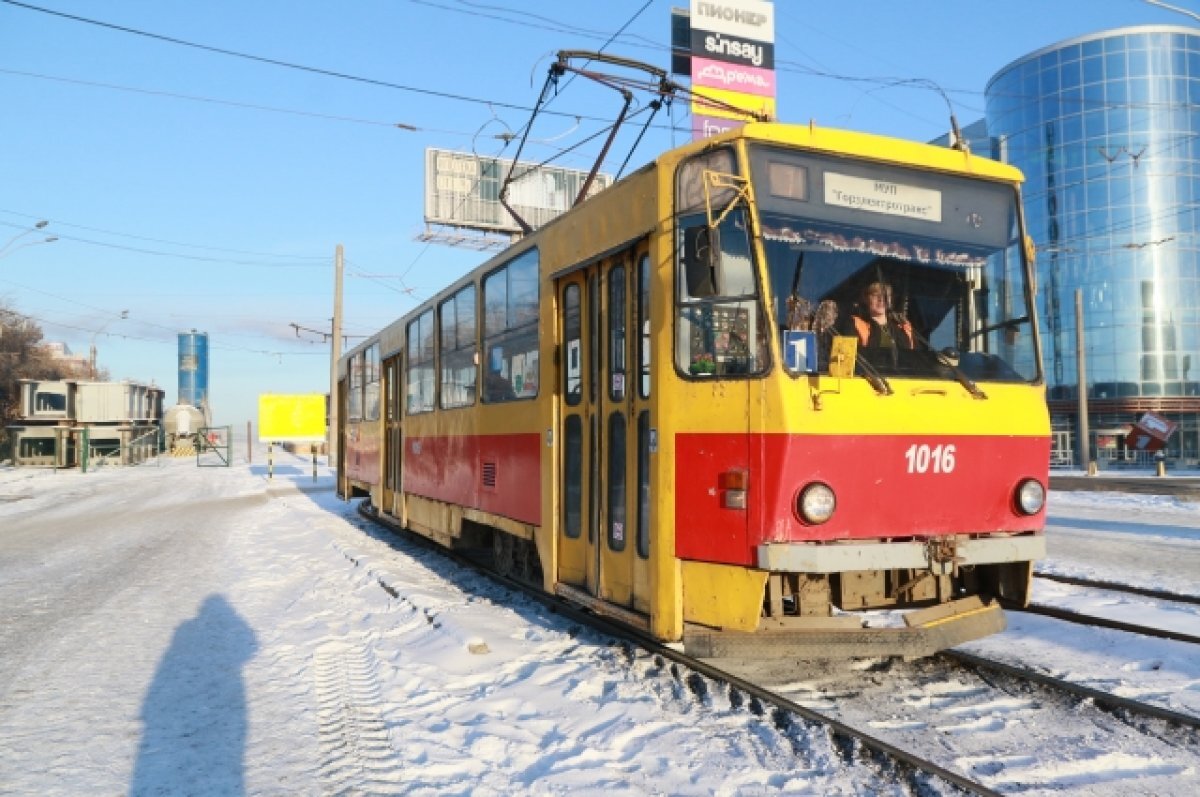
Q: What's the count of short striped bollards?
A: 2